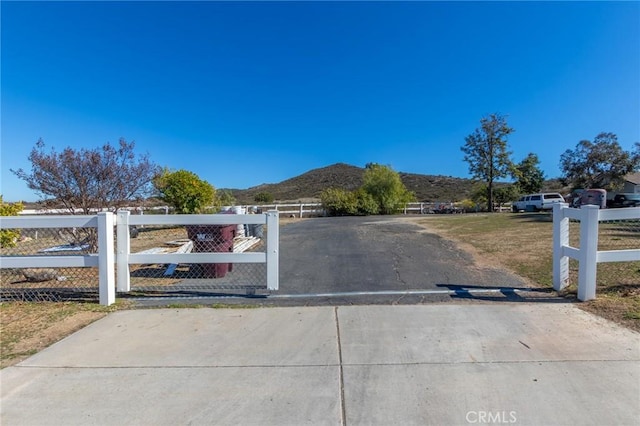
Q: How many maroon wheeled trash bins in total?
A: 1